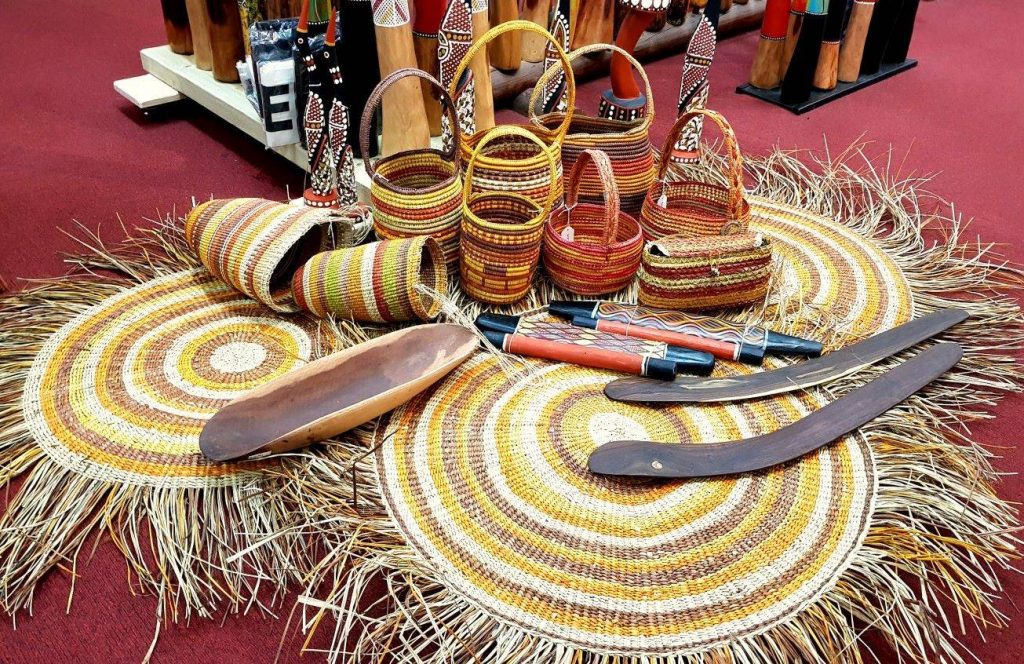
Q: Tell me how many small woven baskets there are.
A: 9